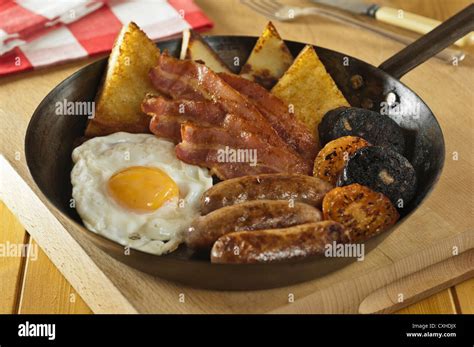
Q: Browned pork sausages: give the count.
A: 3